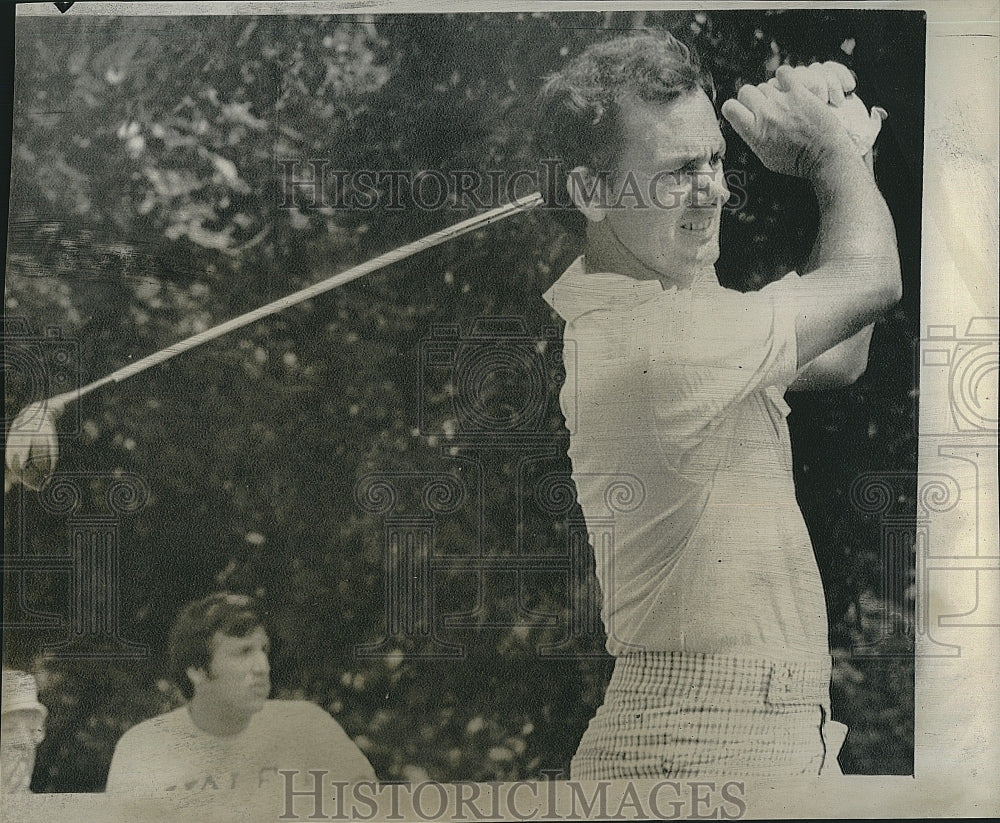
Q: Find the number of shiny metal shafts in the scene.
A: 1